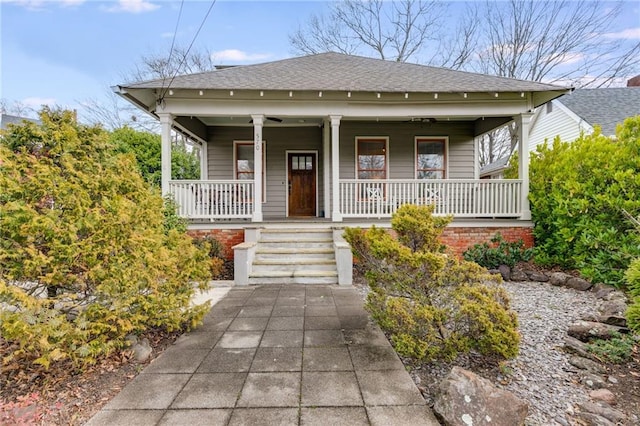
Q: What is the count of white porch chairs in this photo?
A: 2